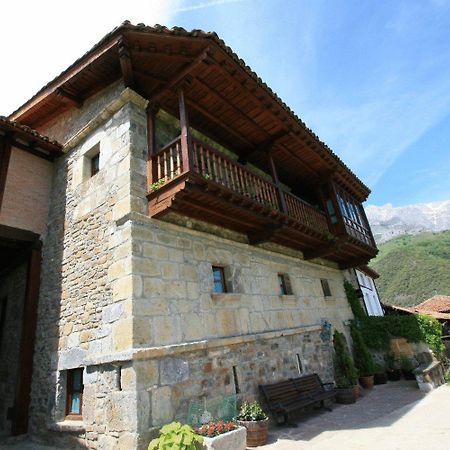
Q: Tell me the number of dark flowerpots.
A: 4